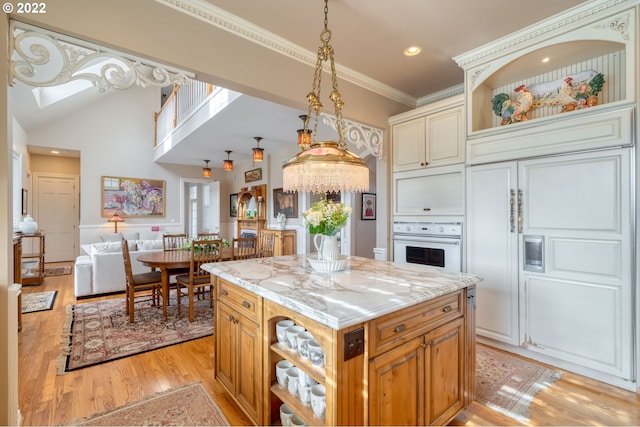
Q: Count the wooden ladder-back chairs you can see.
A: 6